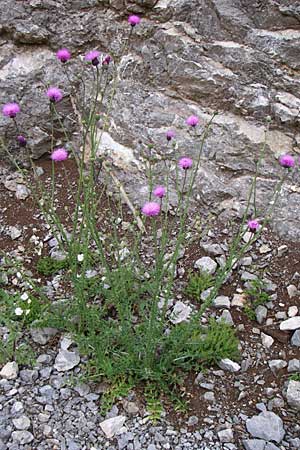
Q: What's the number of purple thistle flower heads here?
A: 15